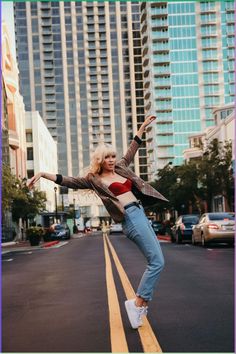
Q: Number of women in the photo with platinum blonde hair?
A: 1